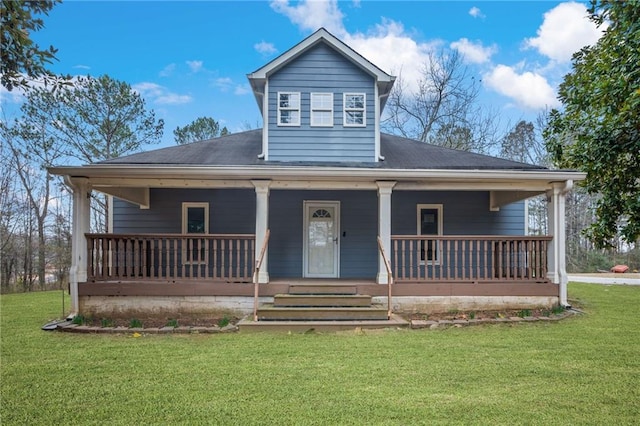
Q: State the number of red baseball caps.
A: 0